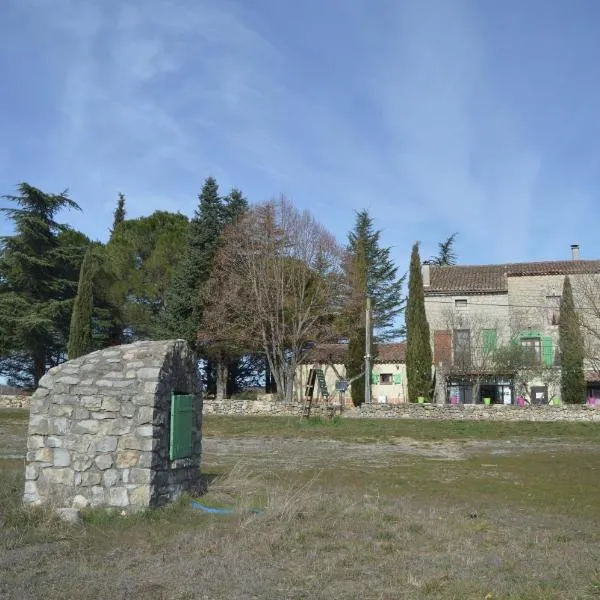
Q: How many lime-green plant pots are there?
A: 3